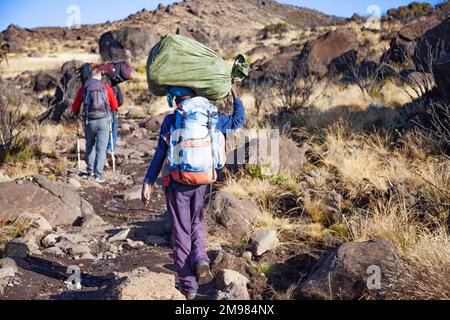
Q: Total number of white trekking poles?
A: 2